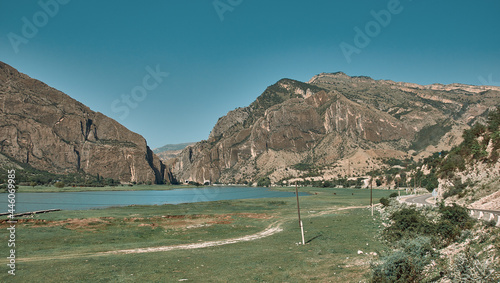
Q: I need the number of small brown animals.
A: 3